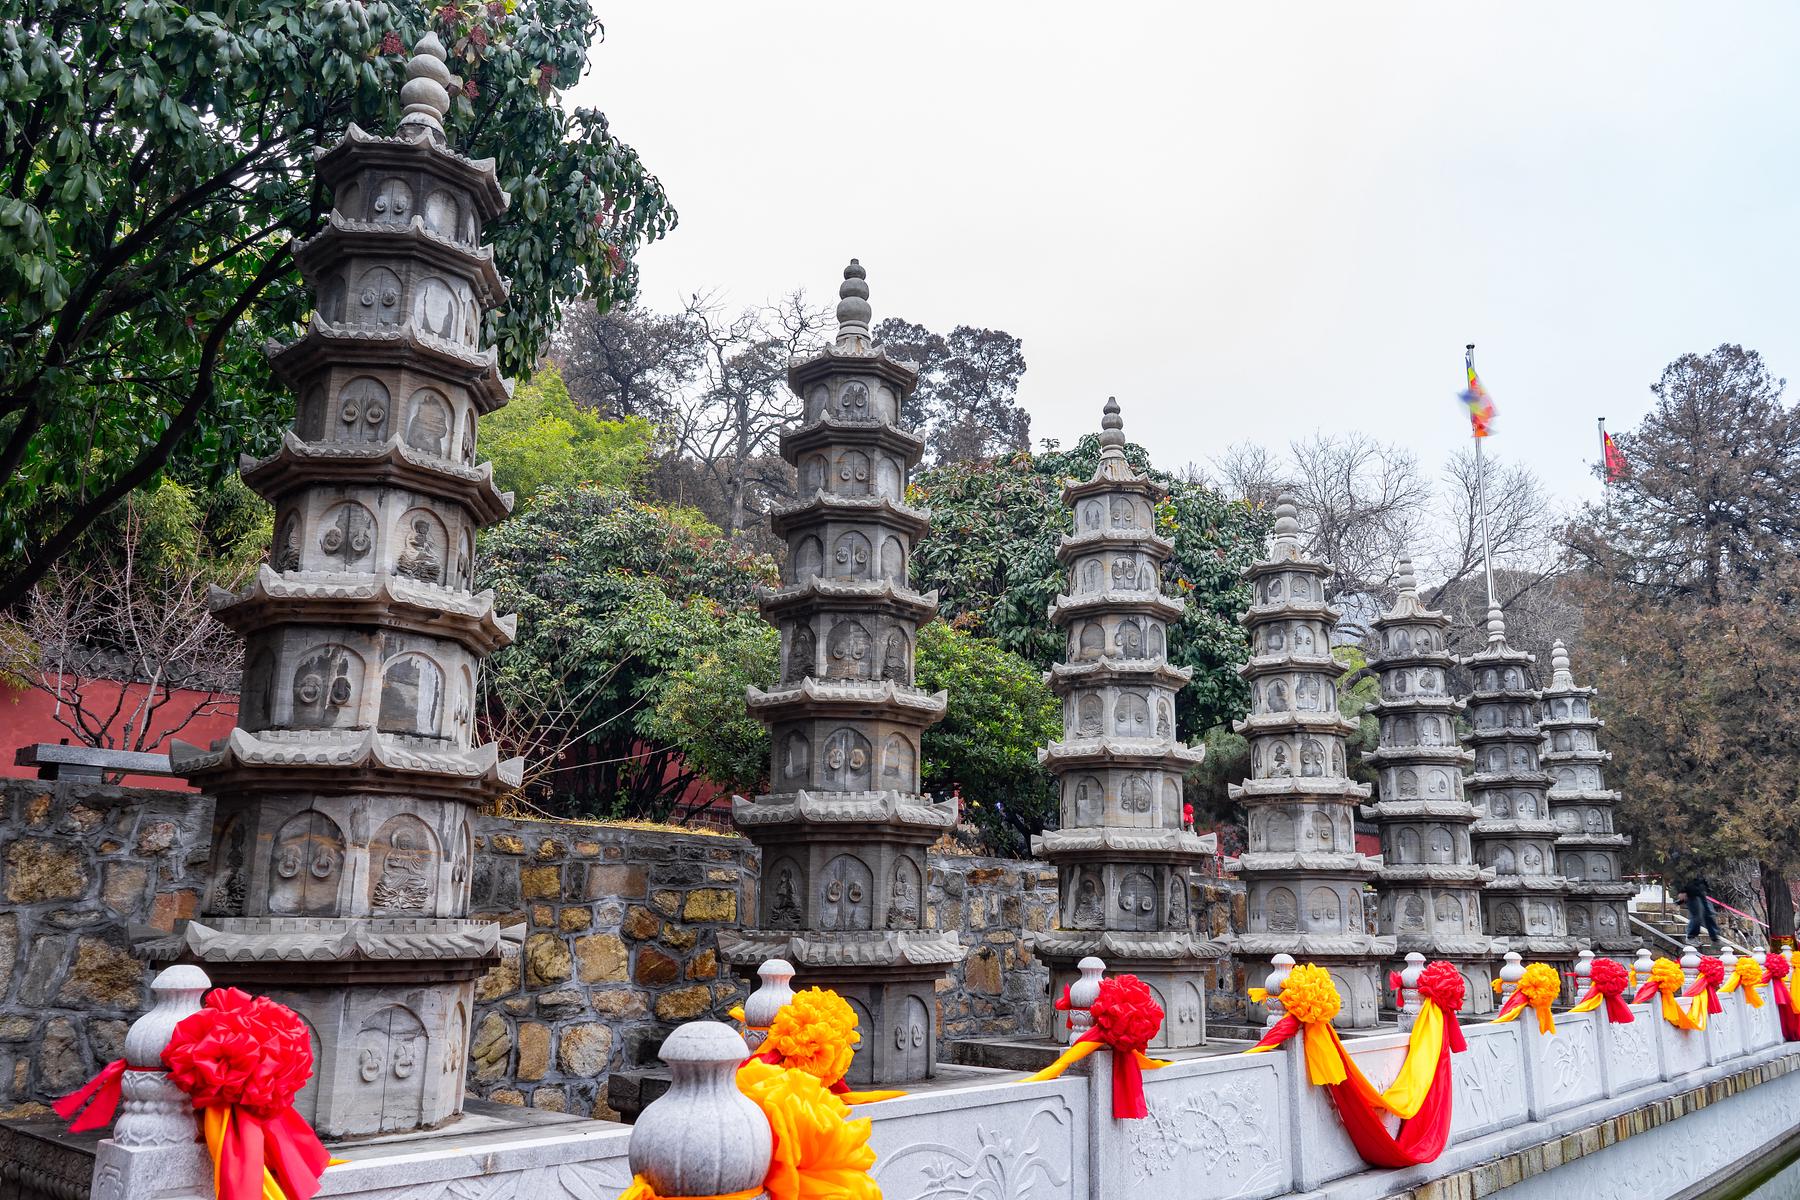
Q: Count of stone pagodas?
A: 7